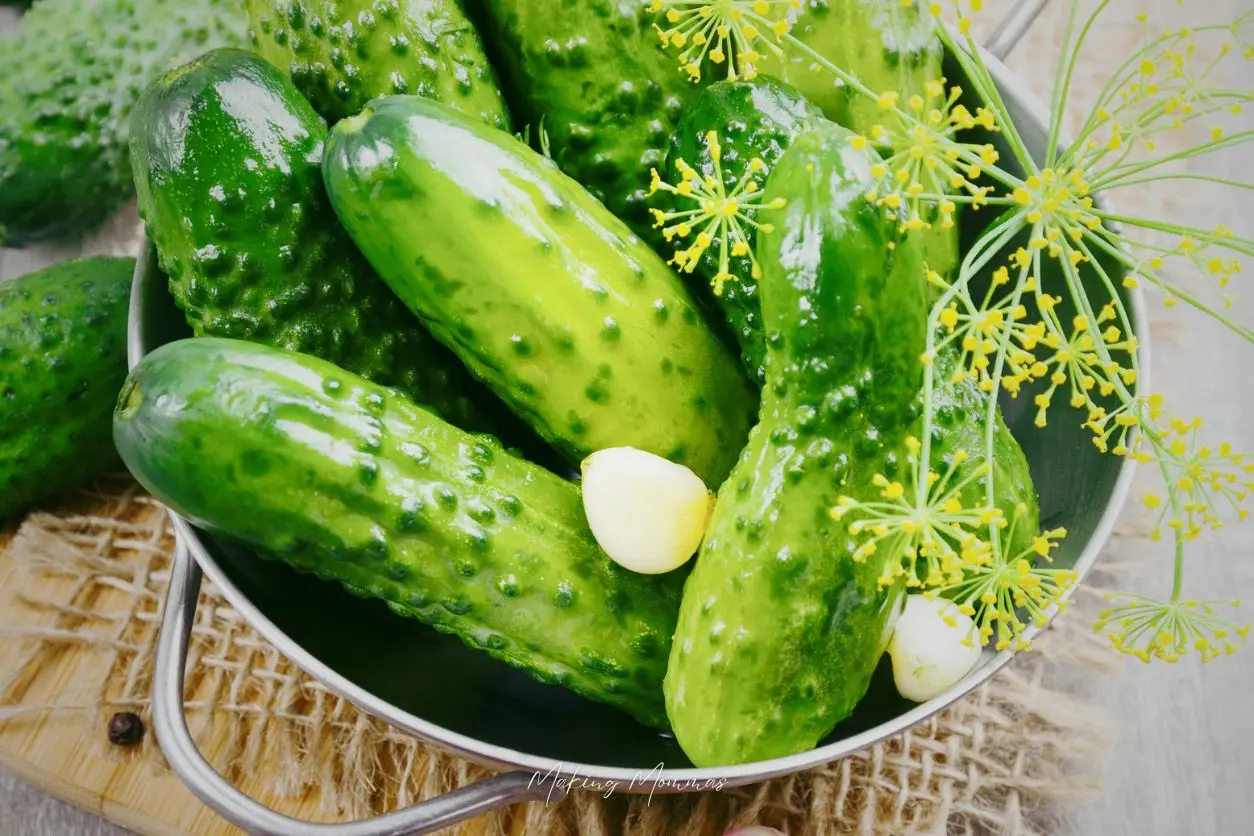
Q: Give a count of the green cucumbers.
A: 11